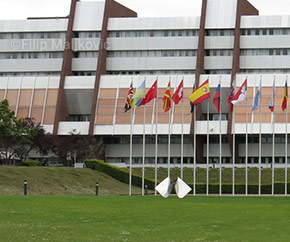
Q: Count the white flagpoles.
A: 13